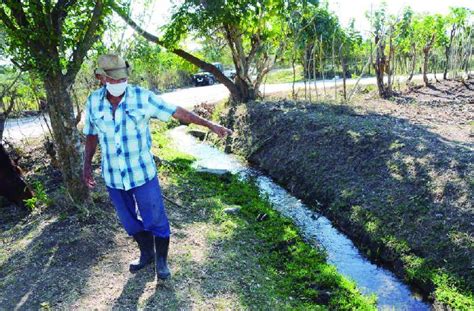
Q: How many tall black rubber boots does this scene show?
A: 2